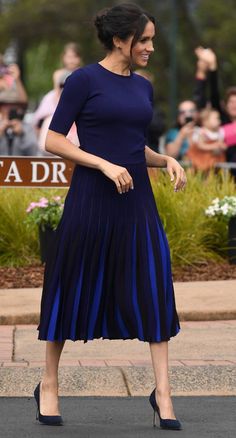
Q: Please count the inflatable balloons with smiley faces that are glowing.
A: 0